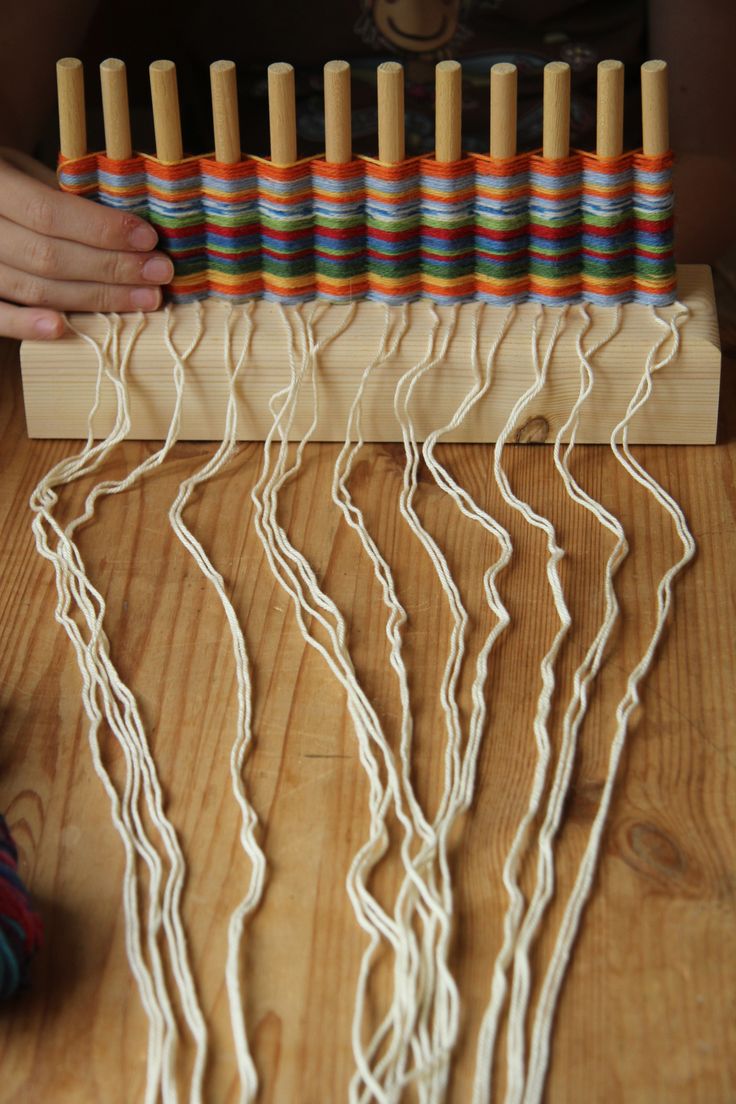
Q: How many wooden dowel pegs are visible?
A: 12